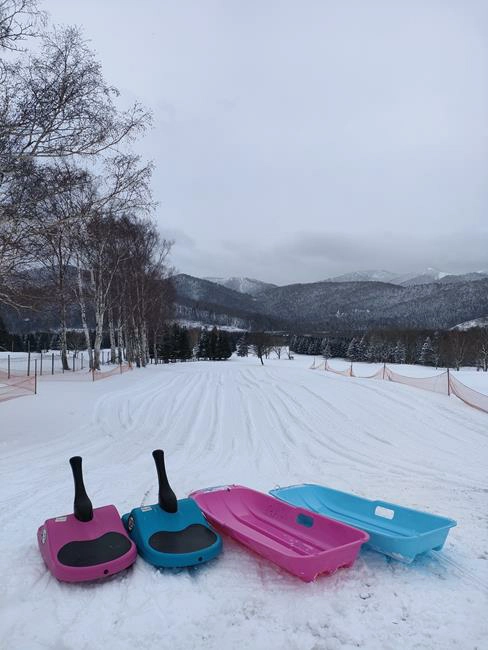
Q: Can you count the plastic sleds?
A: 4